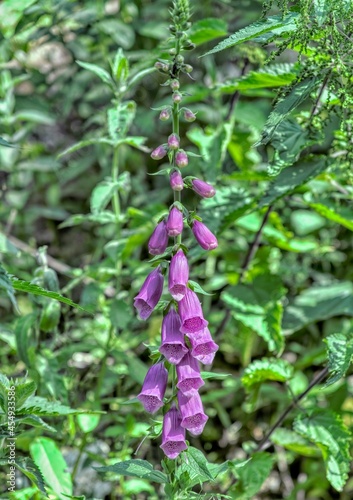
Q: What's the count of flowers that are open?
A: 9